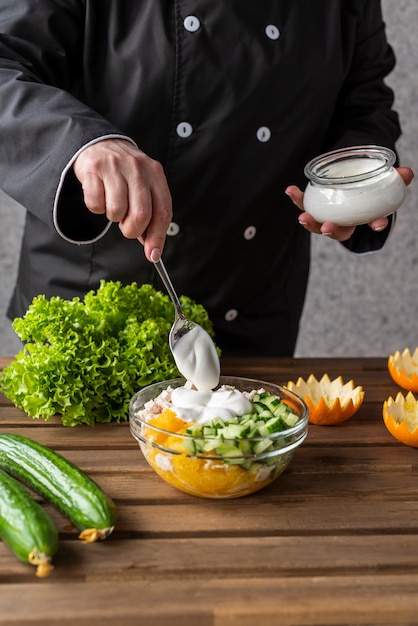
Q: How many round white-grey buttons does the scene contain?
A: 7